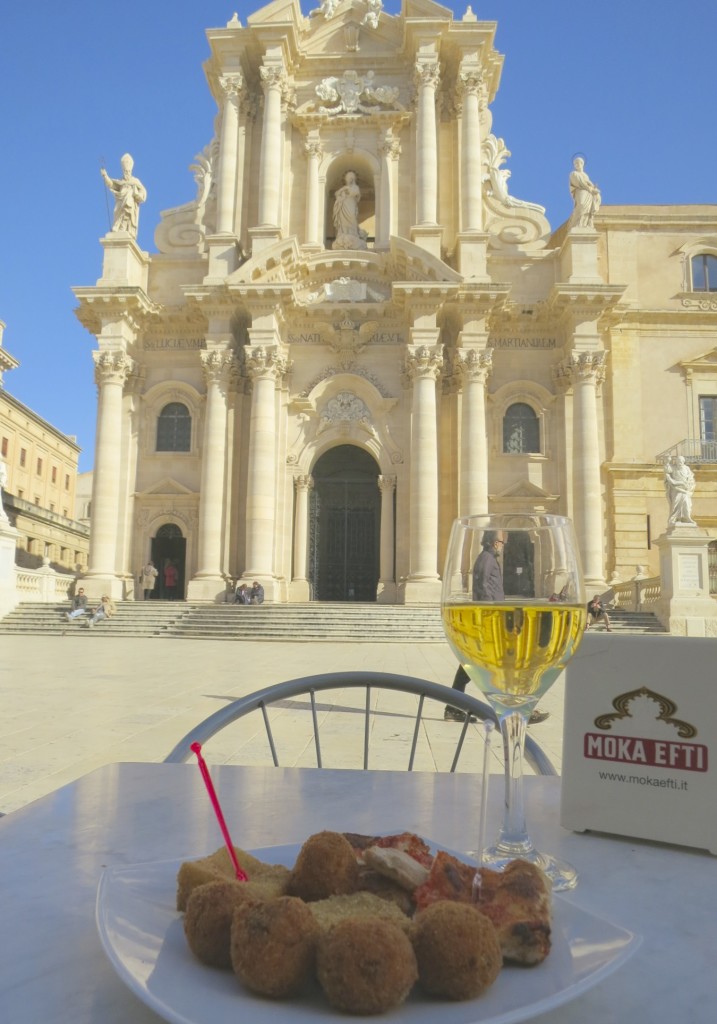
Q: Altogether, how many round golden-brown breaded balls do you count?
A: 5